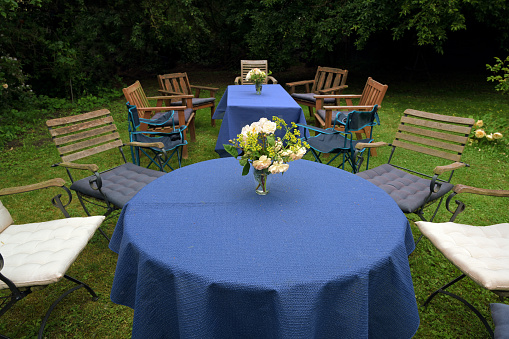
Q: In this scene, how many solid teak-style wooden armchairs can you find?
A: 5